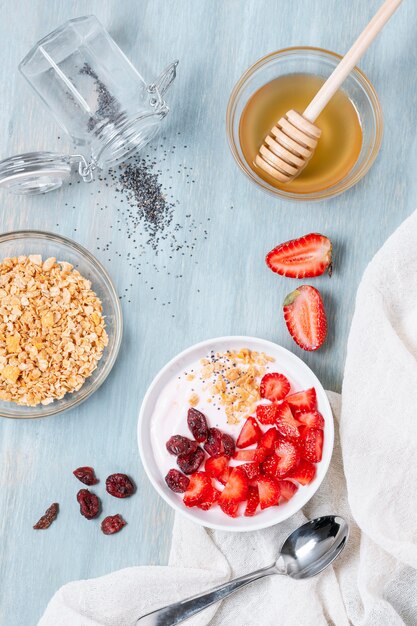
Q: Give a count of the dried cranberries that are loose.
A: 5